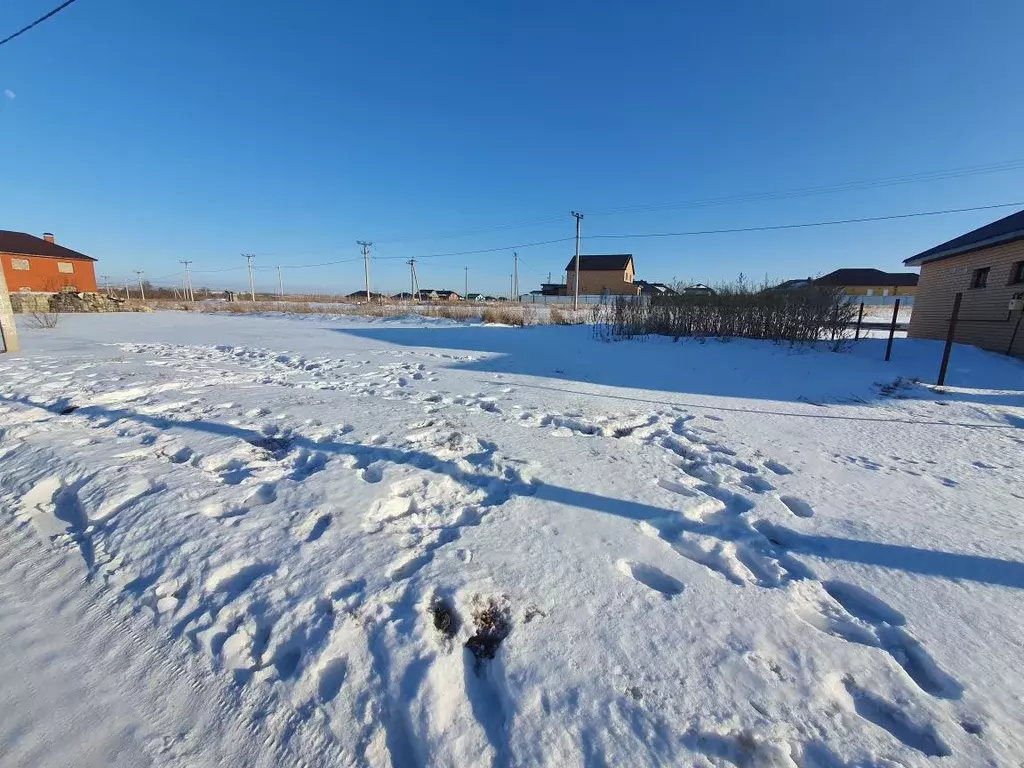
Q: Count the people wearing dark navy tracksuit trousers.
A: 0